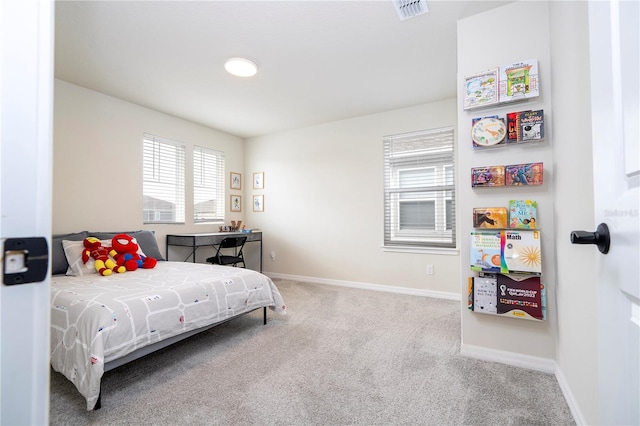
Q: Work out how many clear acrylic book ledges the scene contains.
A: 6